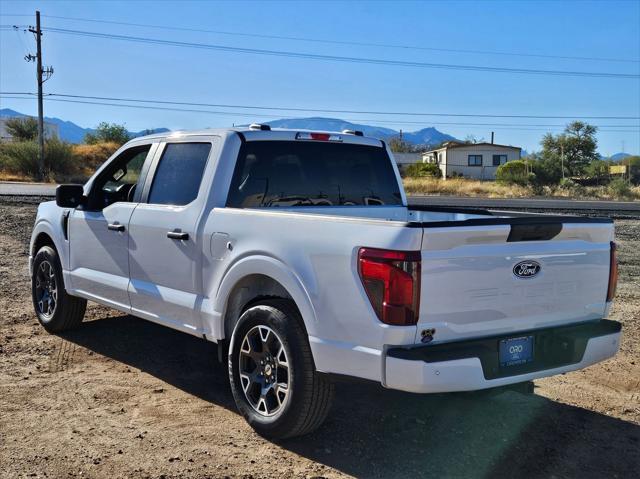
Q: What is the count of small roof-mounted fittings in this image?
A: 2